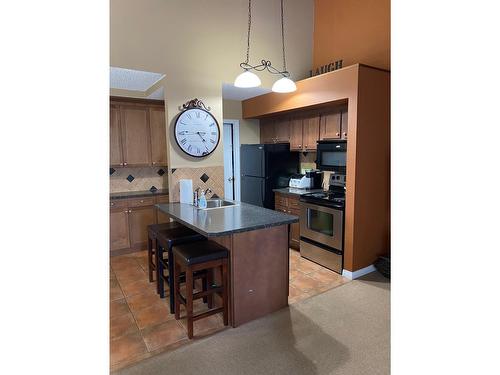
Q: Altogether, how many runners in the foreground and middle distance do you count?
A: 0